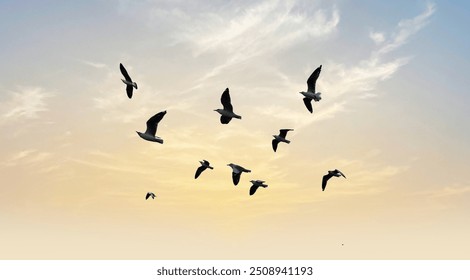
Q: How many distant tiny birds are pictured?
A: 1